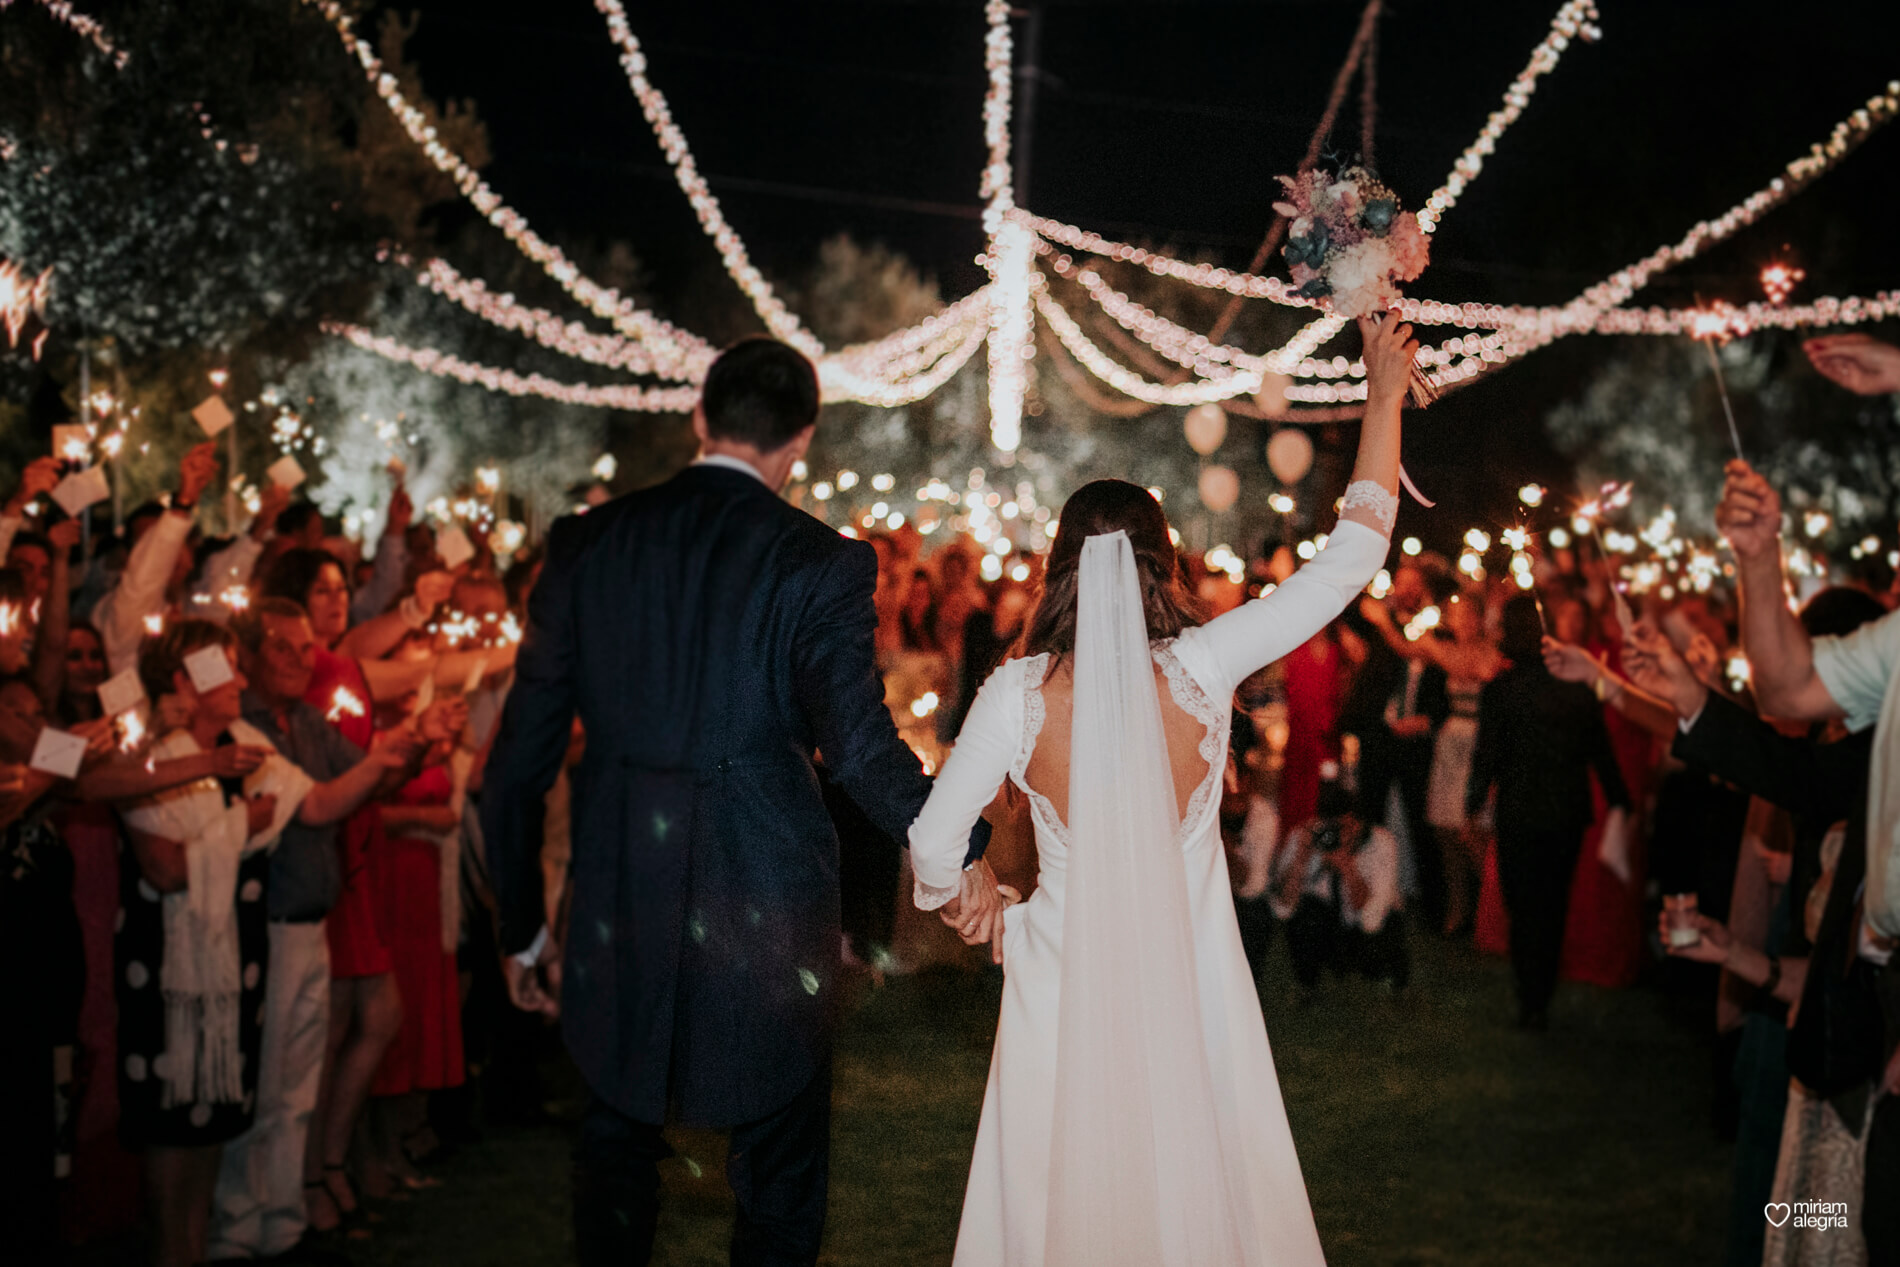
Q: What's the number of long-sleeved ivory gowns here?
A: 1